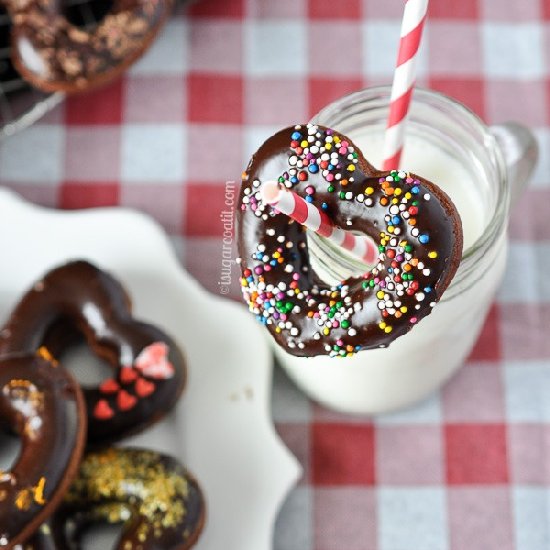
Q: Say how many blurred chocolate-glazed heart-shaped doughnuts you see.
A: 4